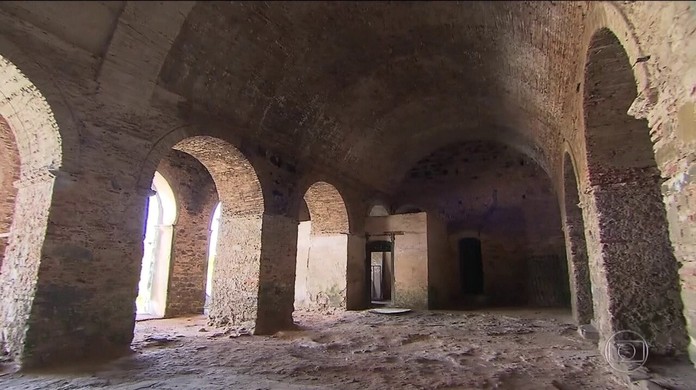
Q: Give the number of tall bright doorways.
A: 2